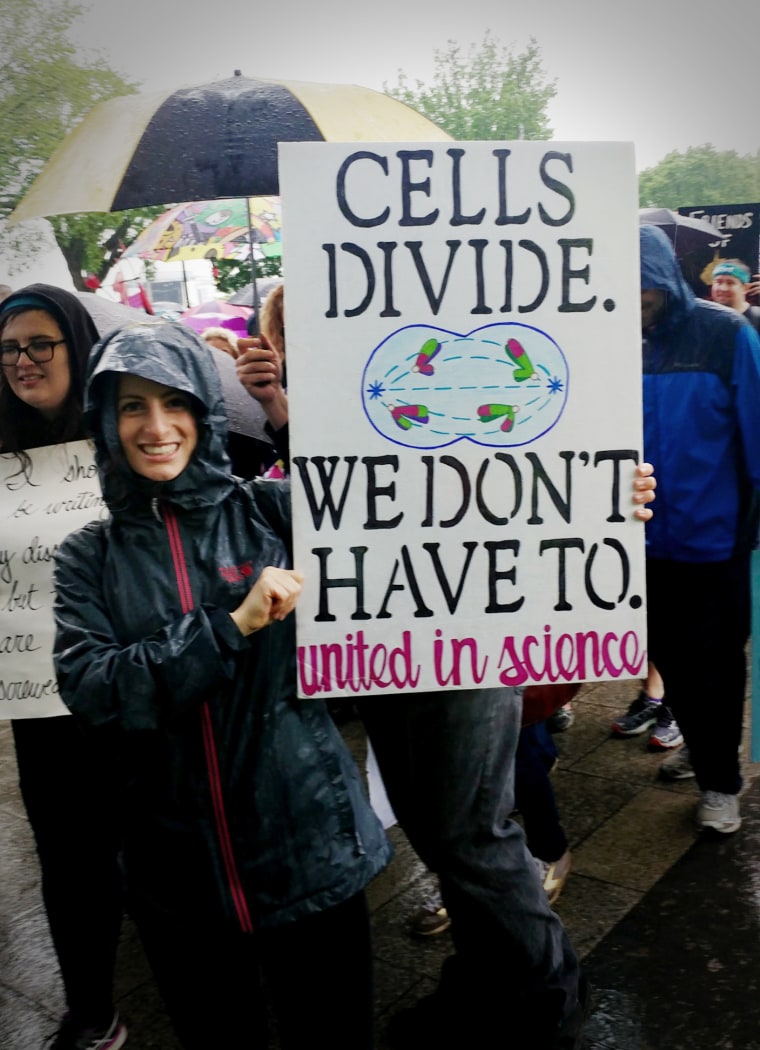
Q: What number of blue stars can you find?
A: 2